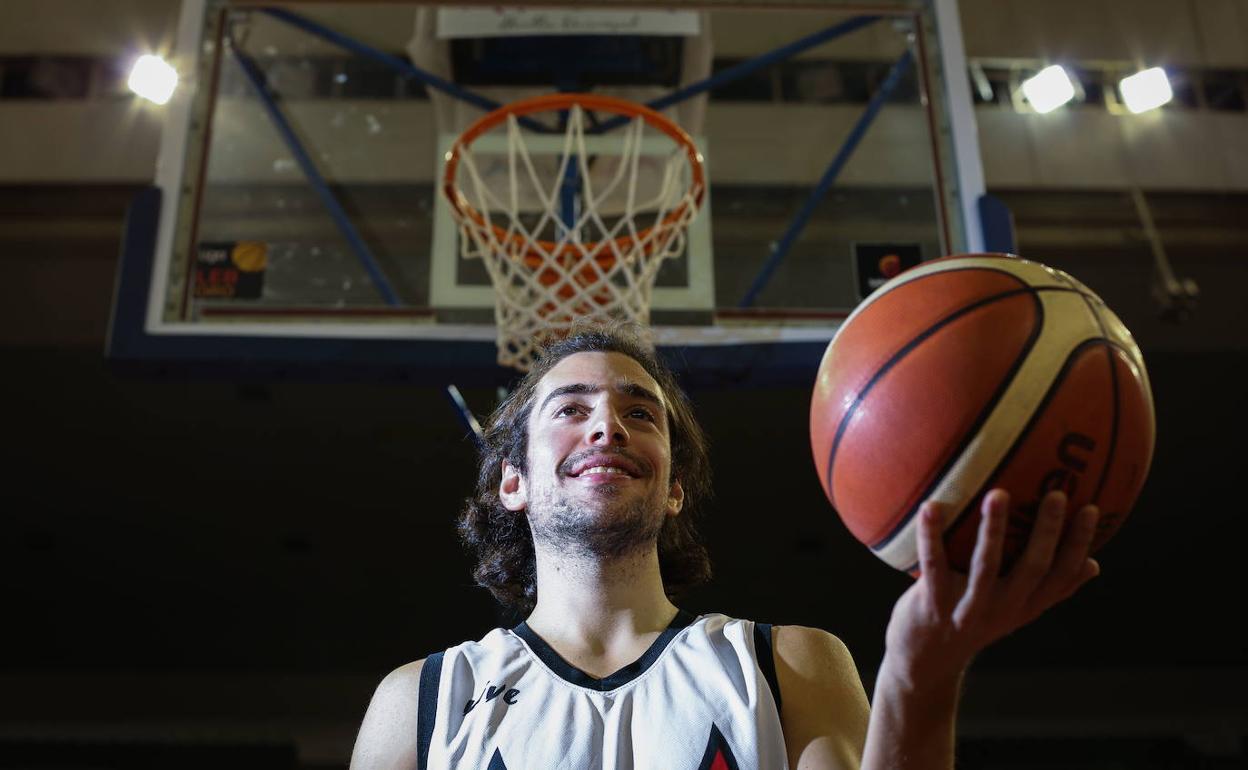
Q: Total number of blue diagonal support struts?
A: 4